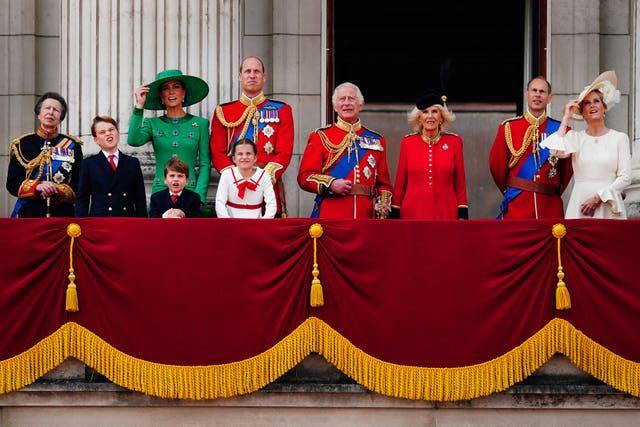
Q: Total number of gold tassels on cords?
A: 3